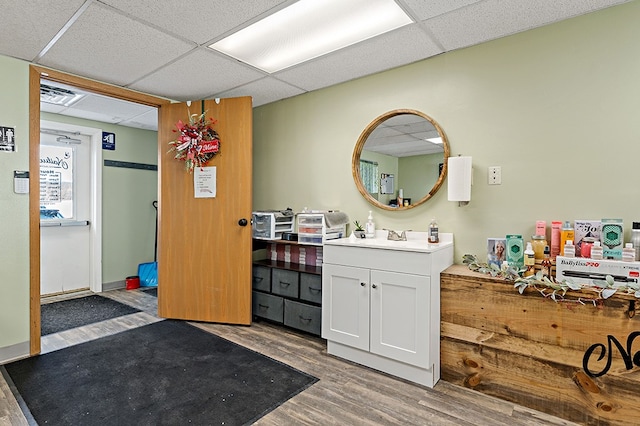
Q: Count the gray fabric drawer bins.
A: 5